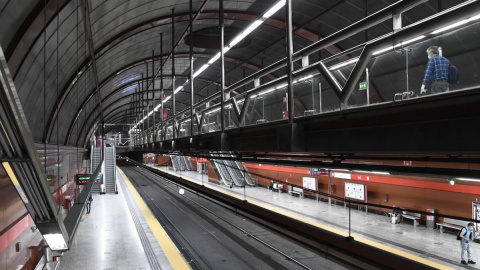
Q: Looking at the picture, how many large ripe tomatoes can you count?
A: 0